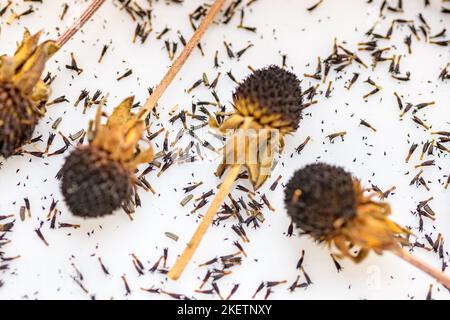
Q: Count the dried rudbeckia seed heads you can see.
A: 4